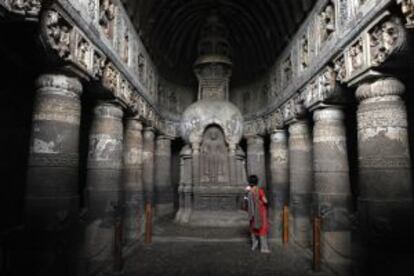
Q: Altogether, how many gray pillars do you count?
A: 10